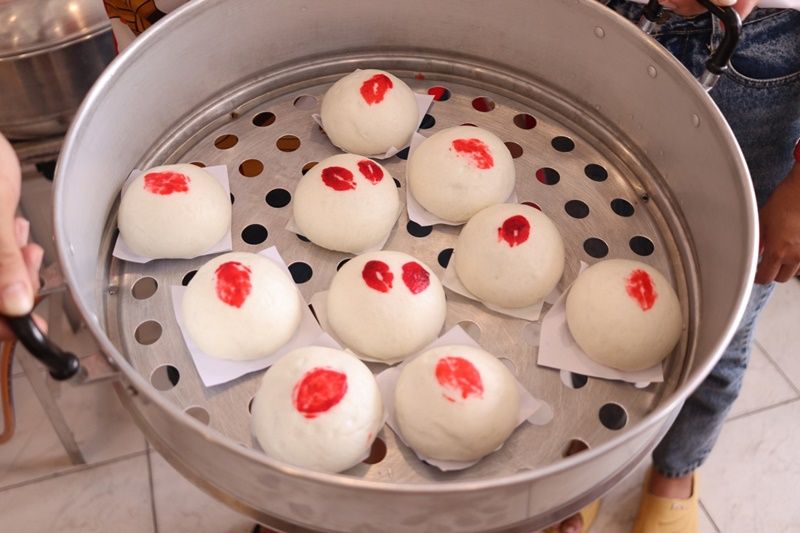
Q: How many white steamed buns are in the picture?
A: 10